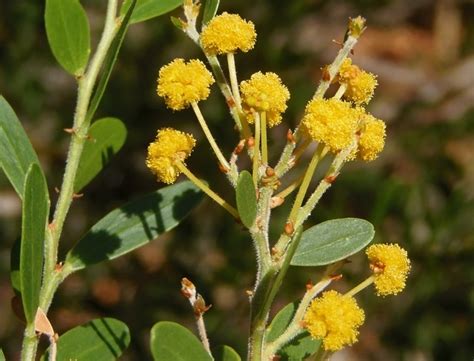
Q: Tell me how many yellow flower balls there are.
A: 9